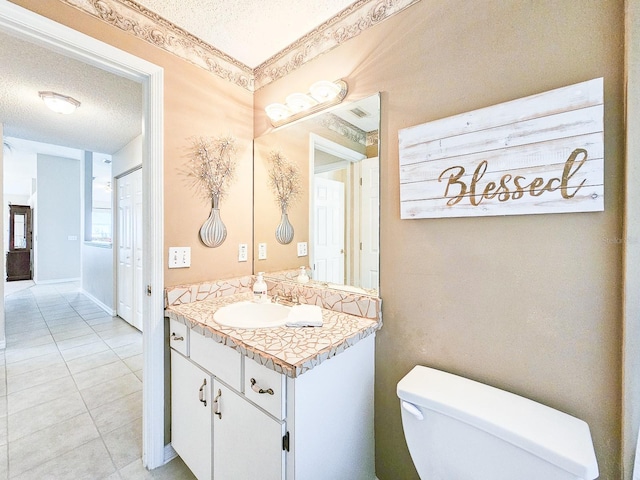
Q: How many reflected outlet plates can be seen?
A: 2